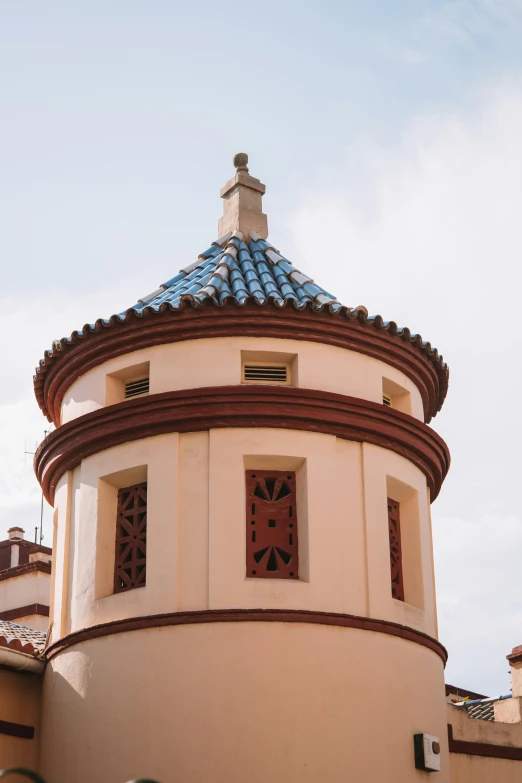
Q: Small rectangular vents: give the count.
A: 3